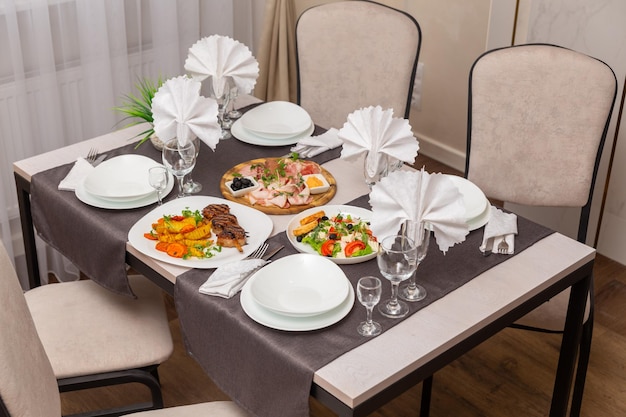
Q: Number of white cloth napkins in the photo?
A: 8